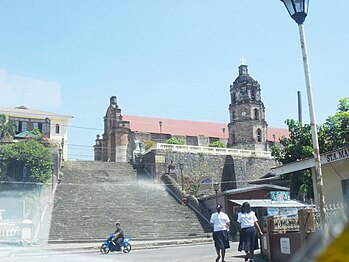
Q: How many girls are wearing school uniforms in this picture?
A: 2